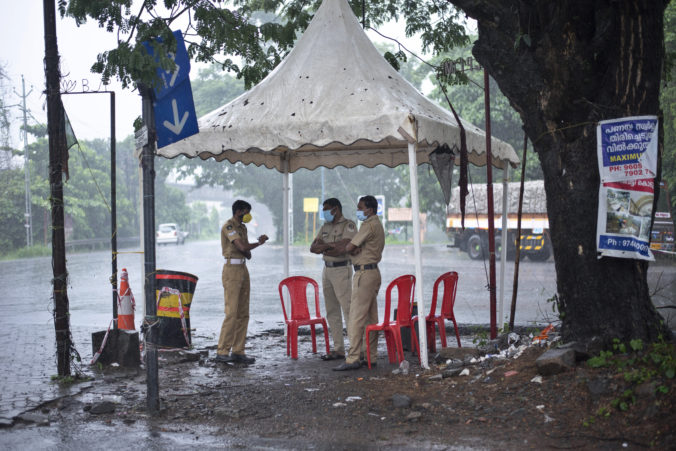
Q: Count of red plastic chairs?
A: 3